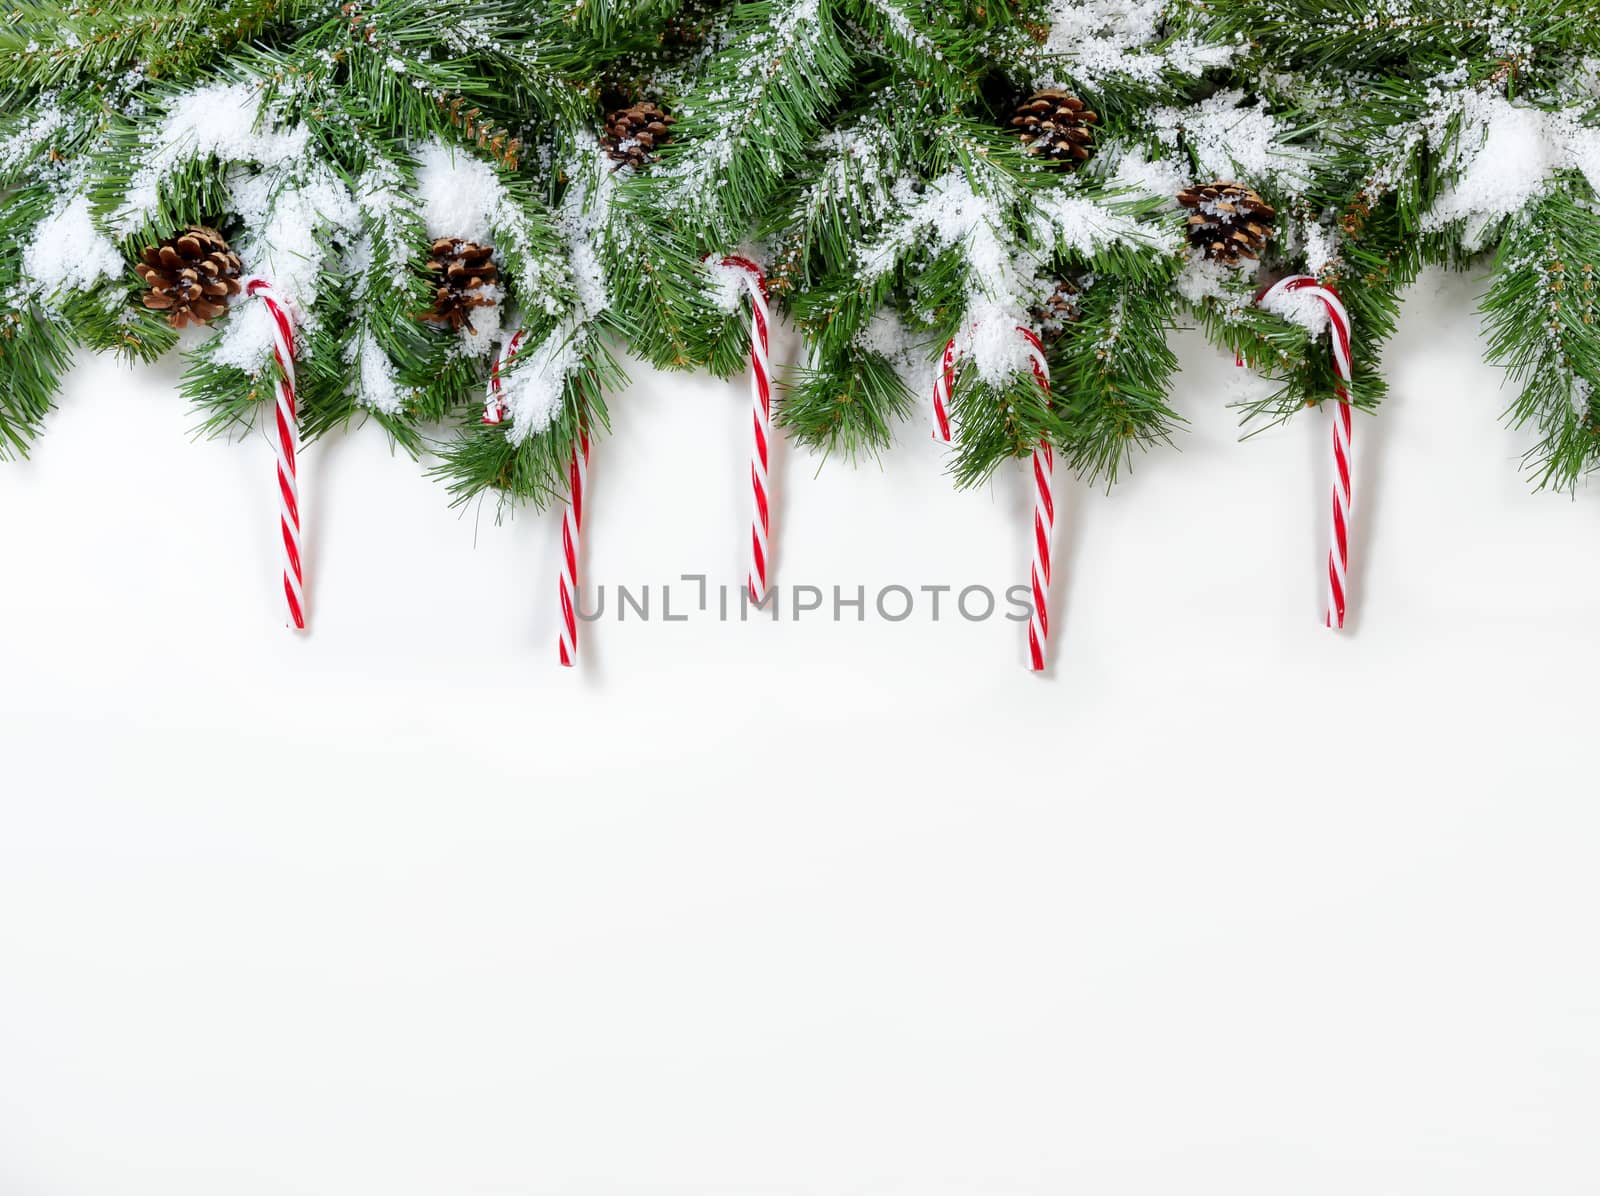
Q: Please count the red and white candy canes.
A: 5